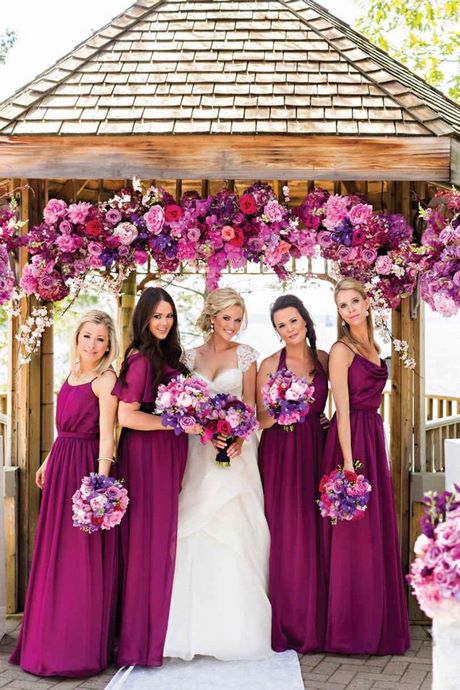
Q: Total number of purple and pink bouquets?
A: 5